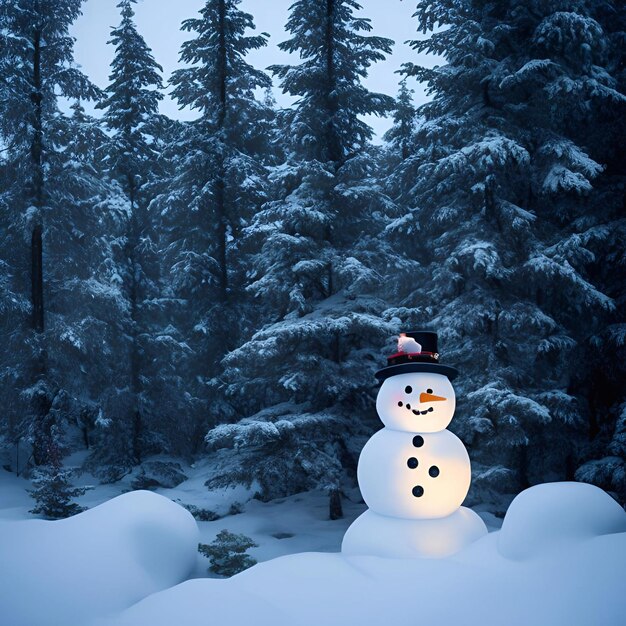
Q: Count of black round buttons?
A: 4